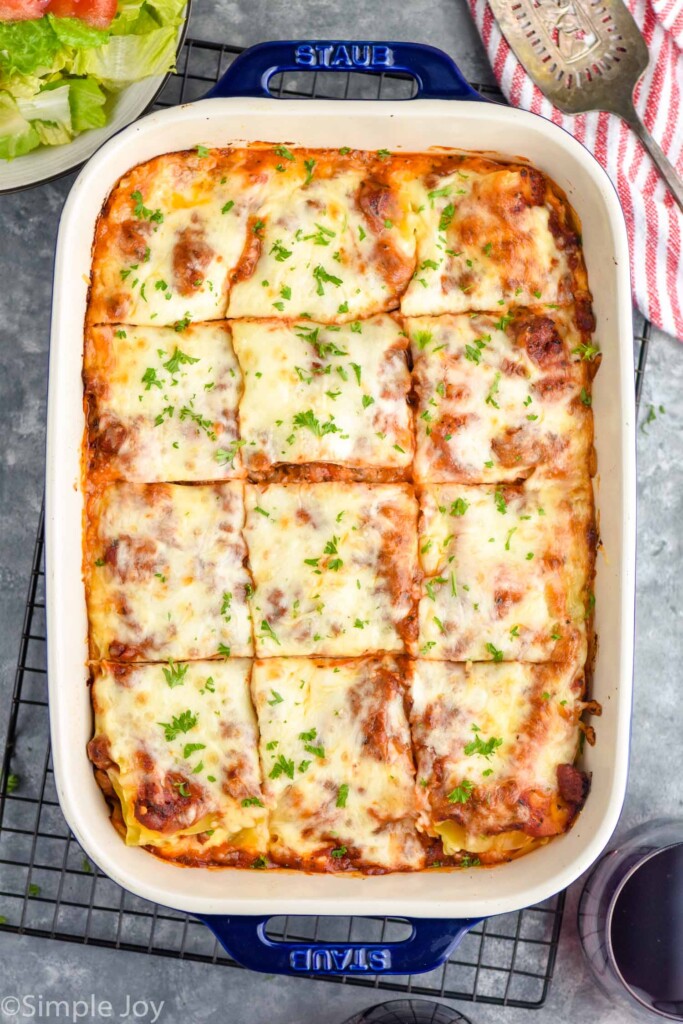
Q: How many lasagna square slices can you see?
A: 12